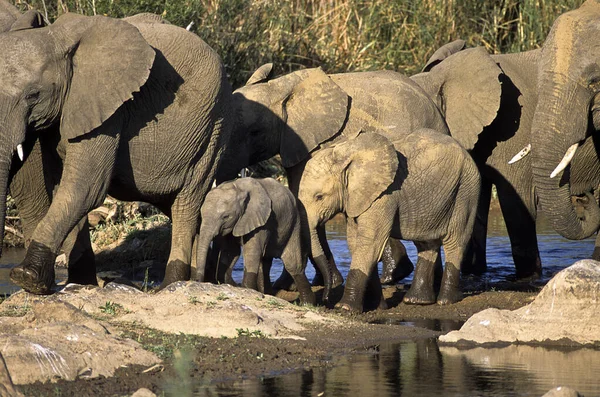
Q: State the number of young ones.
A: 2